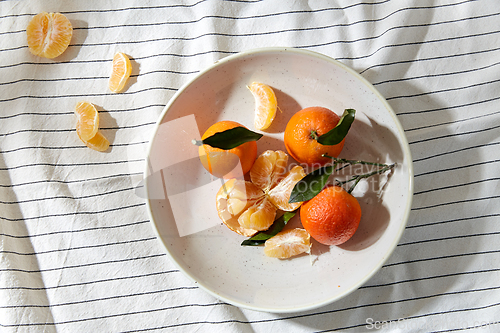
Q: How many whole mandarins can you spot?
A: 3